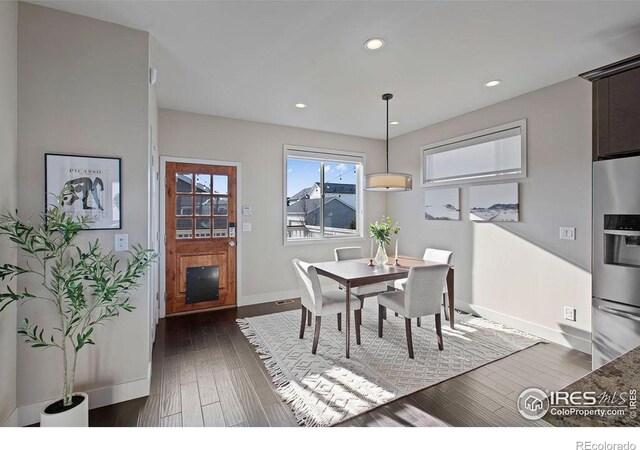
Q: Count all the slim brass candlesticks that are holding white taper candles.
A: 2